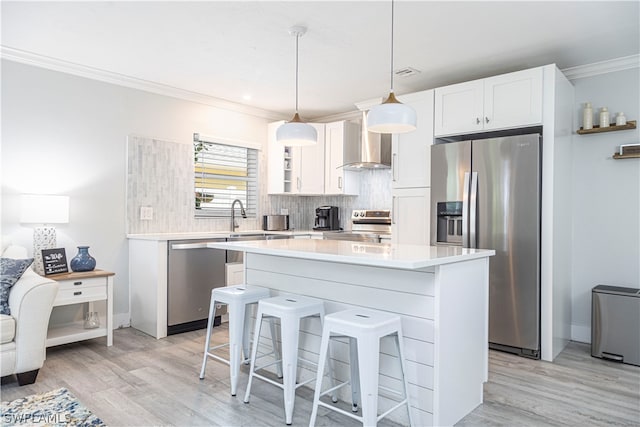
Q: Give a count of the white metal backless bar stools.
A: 3